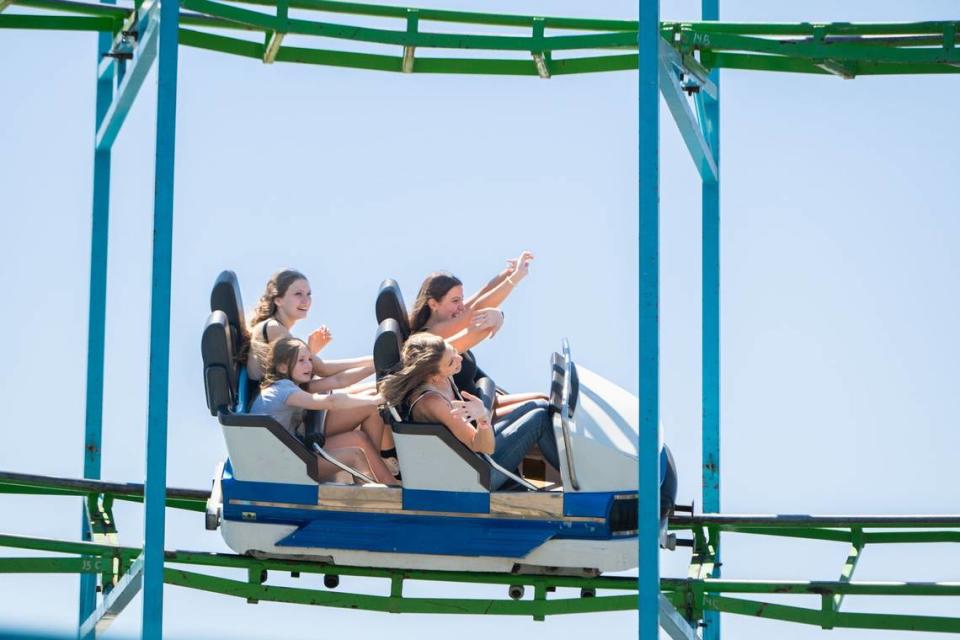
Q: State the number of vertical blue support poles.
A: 4